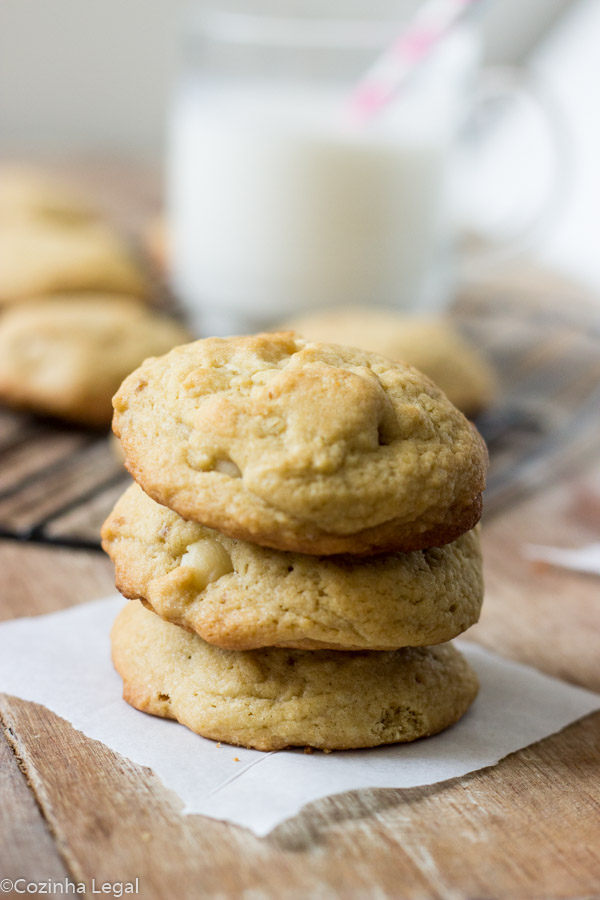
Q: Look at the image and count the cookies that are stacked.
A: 3